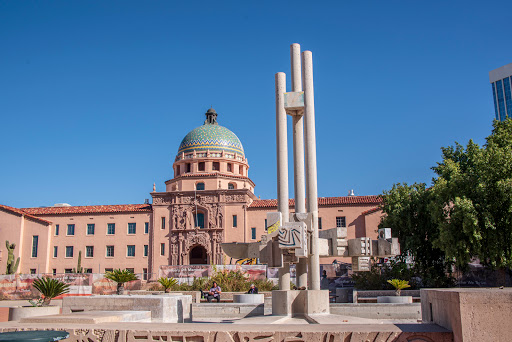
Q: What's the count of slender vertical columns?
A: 3